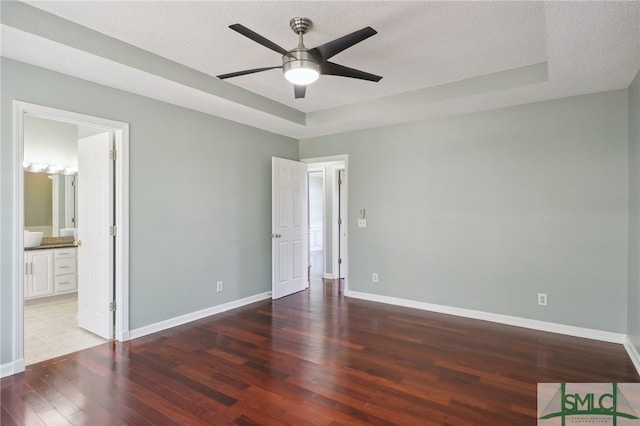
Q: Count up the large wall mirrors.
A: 1